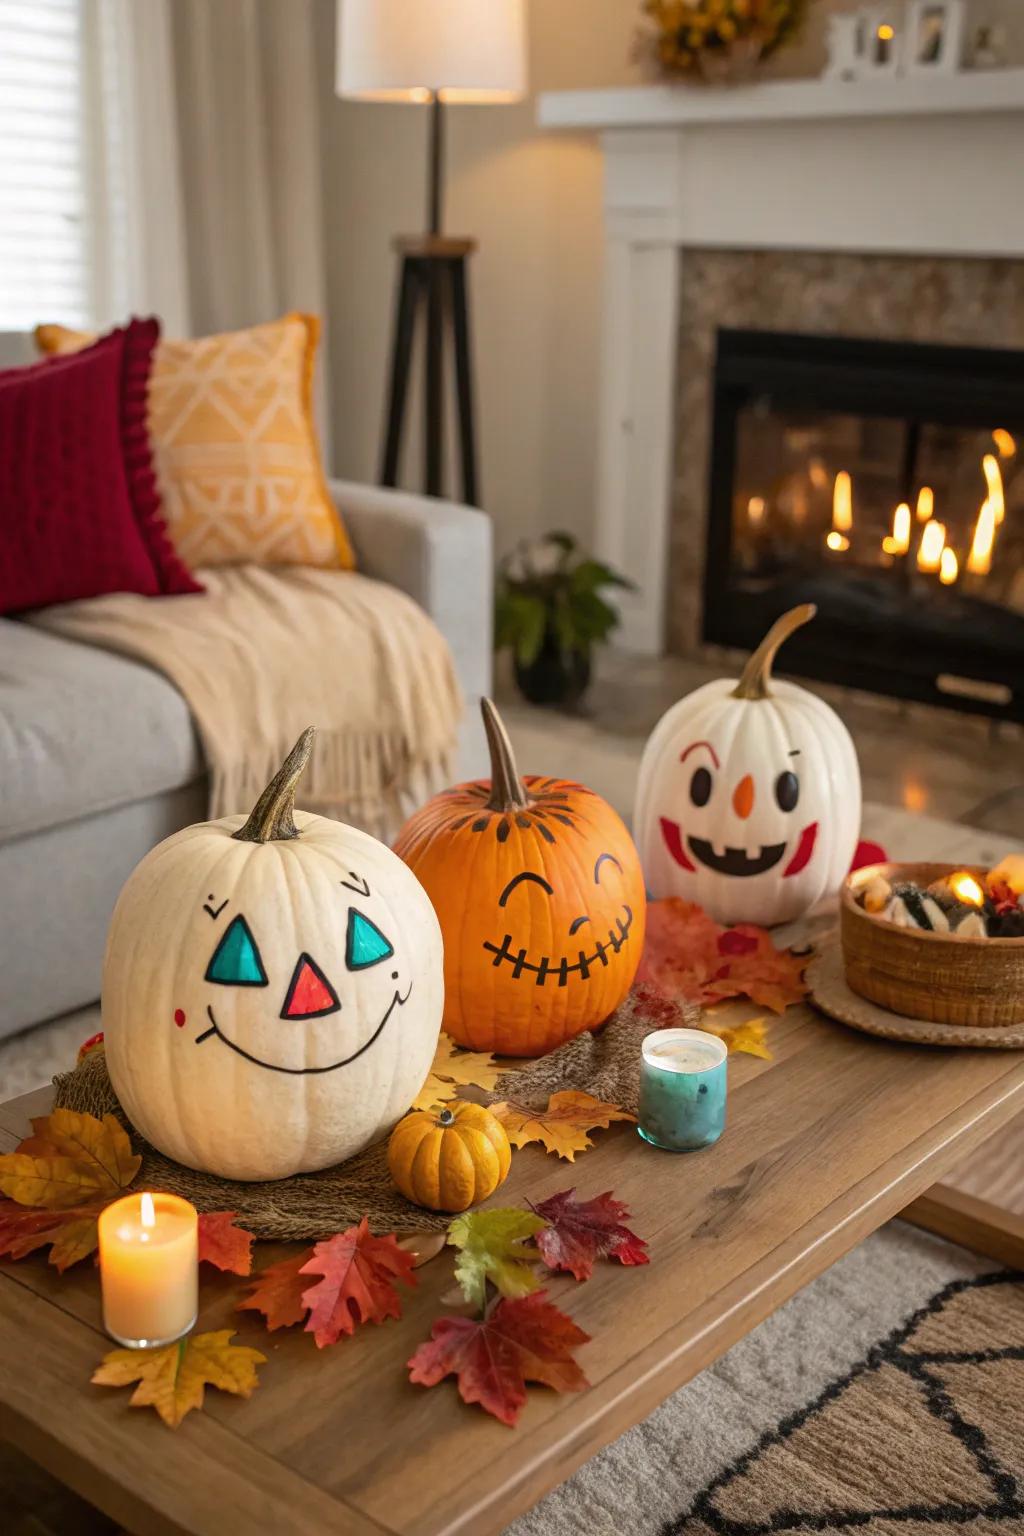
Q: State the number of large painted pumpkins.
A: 3